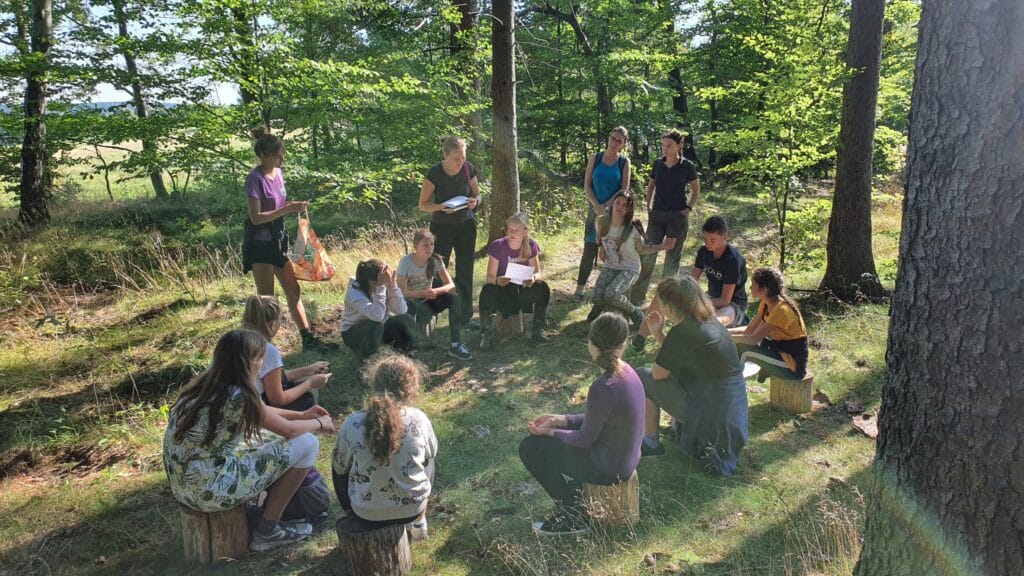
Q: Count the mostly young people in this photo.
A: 15